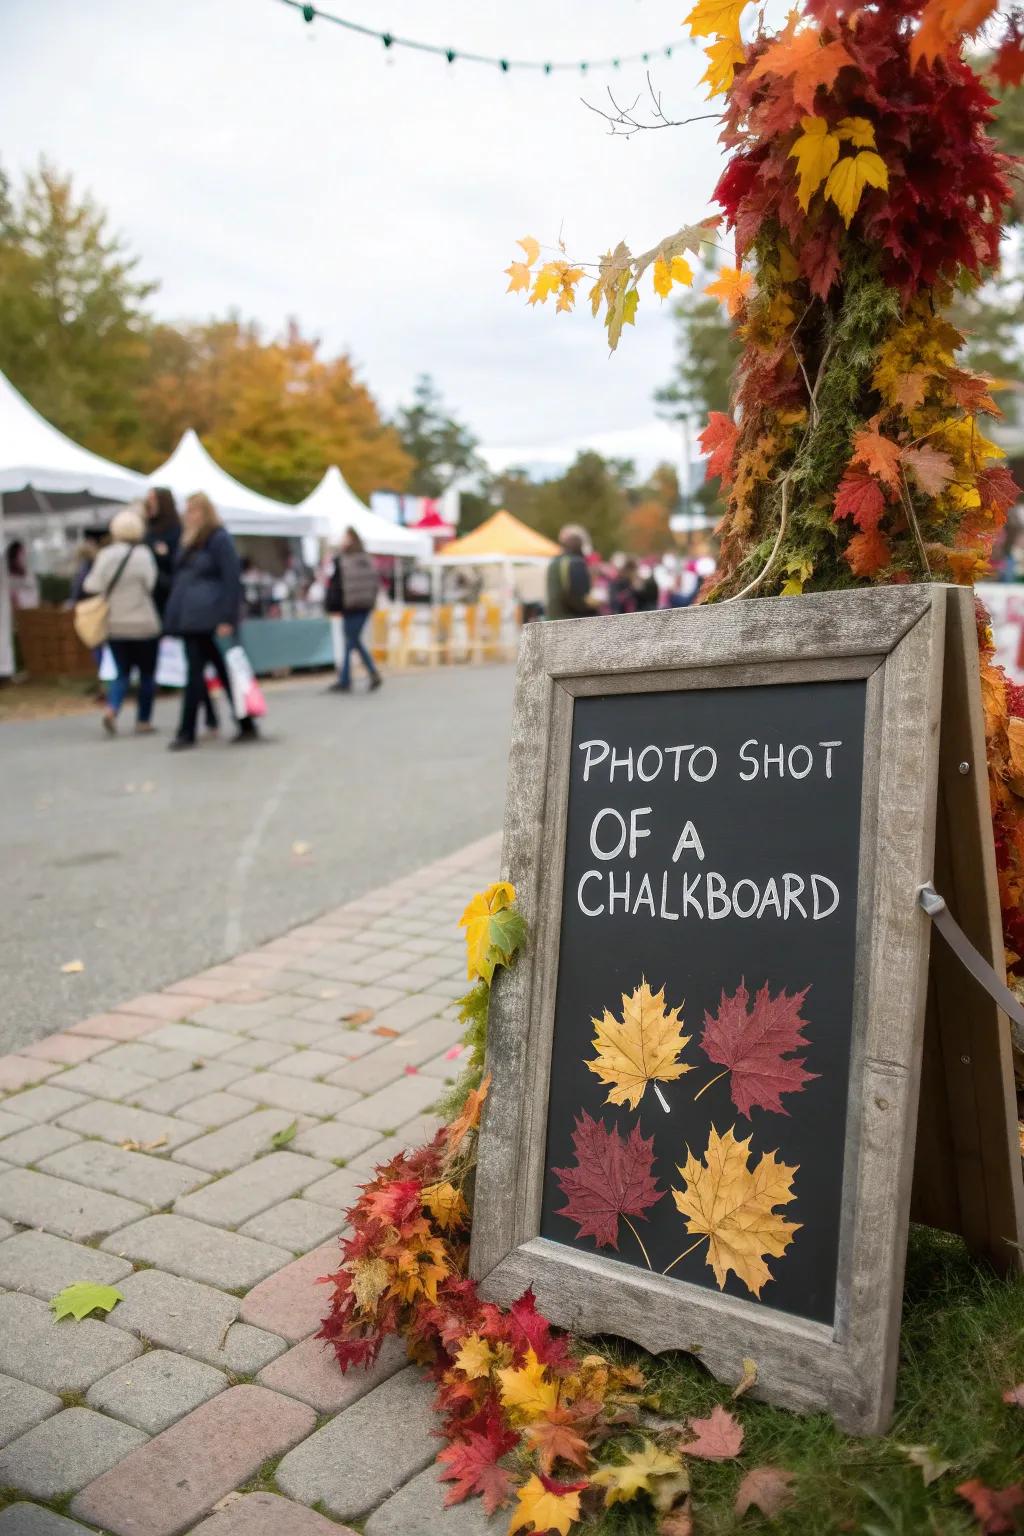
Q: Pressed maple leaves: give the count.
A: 4